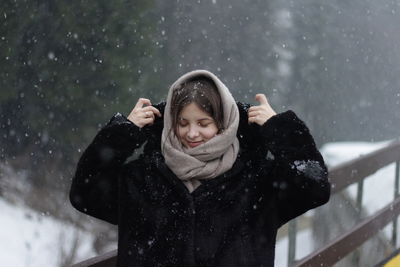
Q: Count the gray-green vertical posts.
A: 3